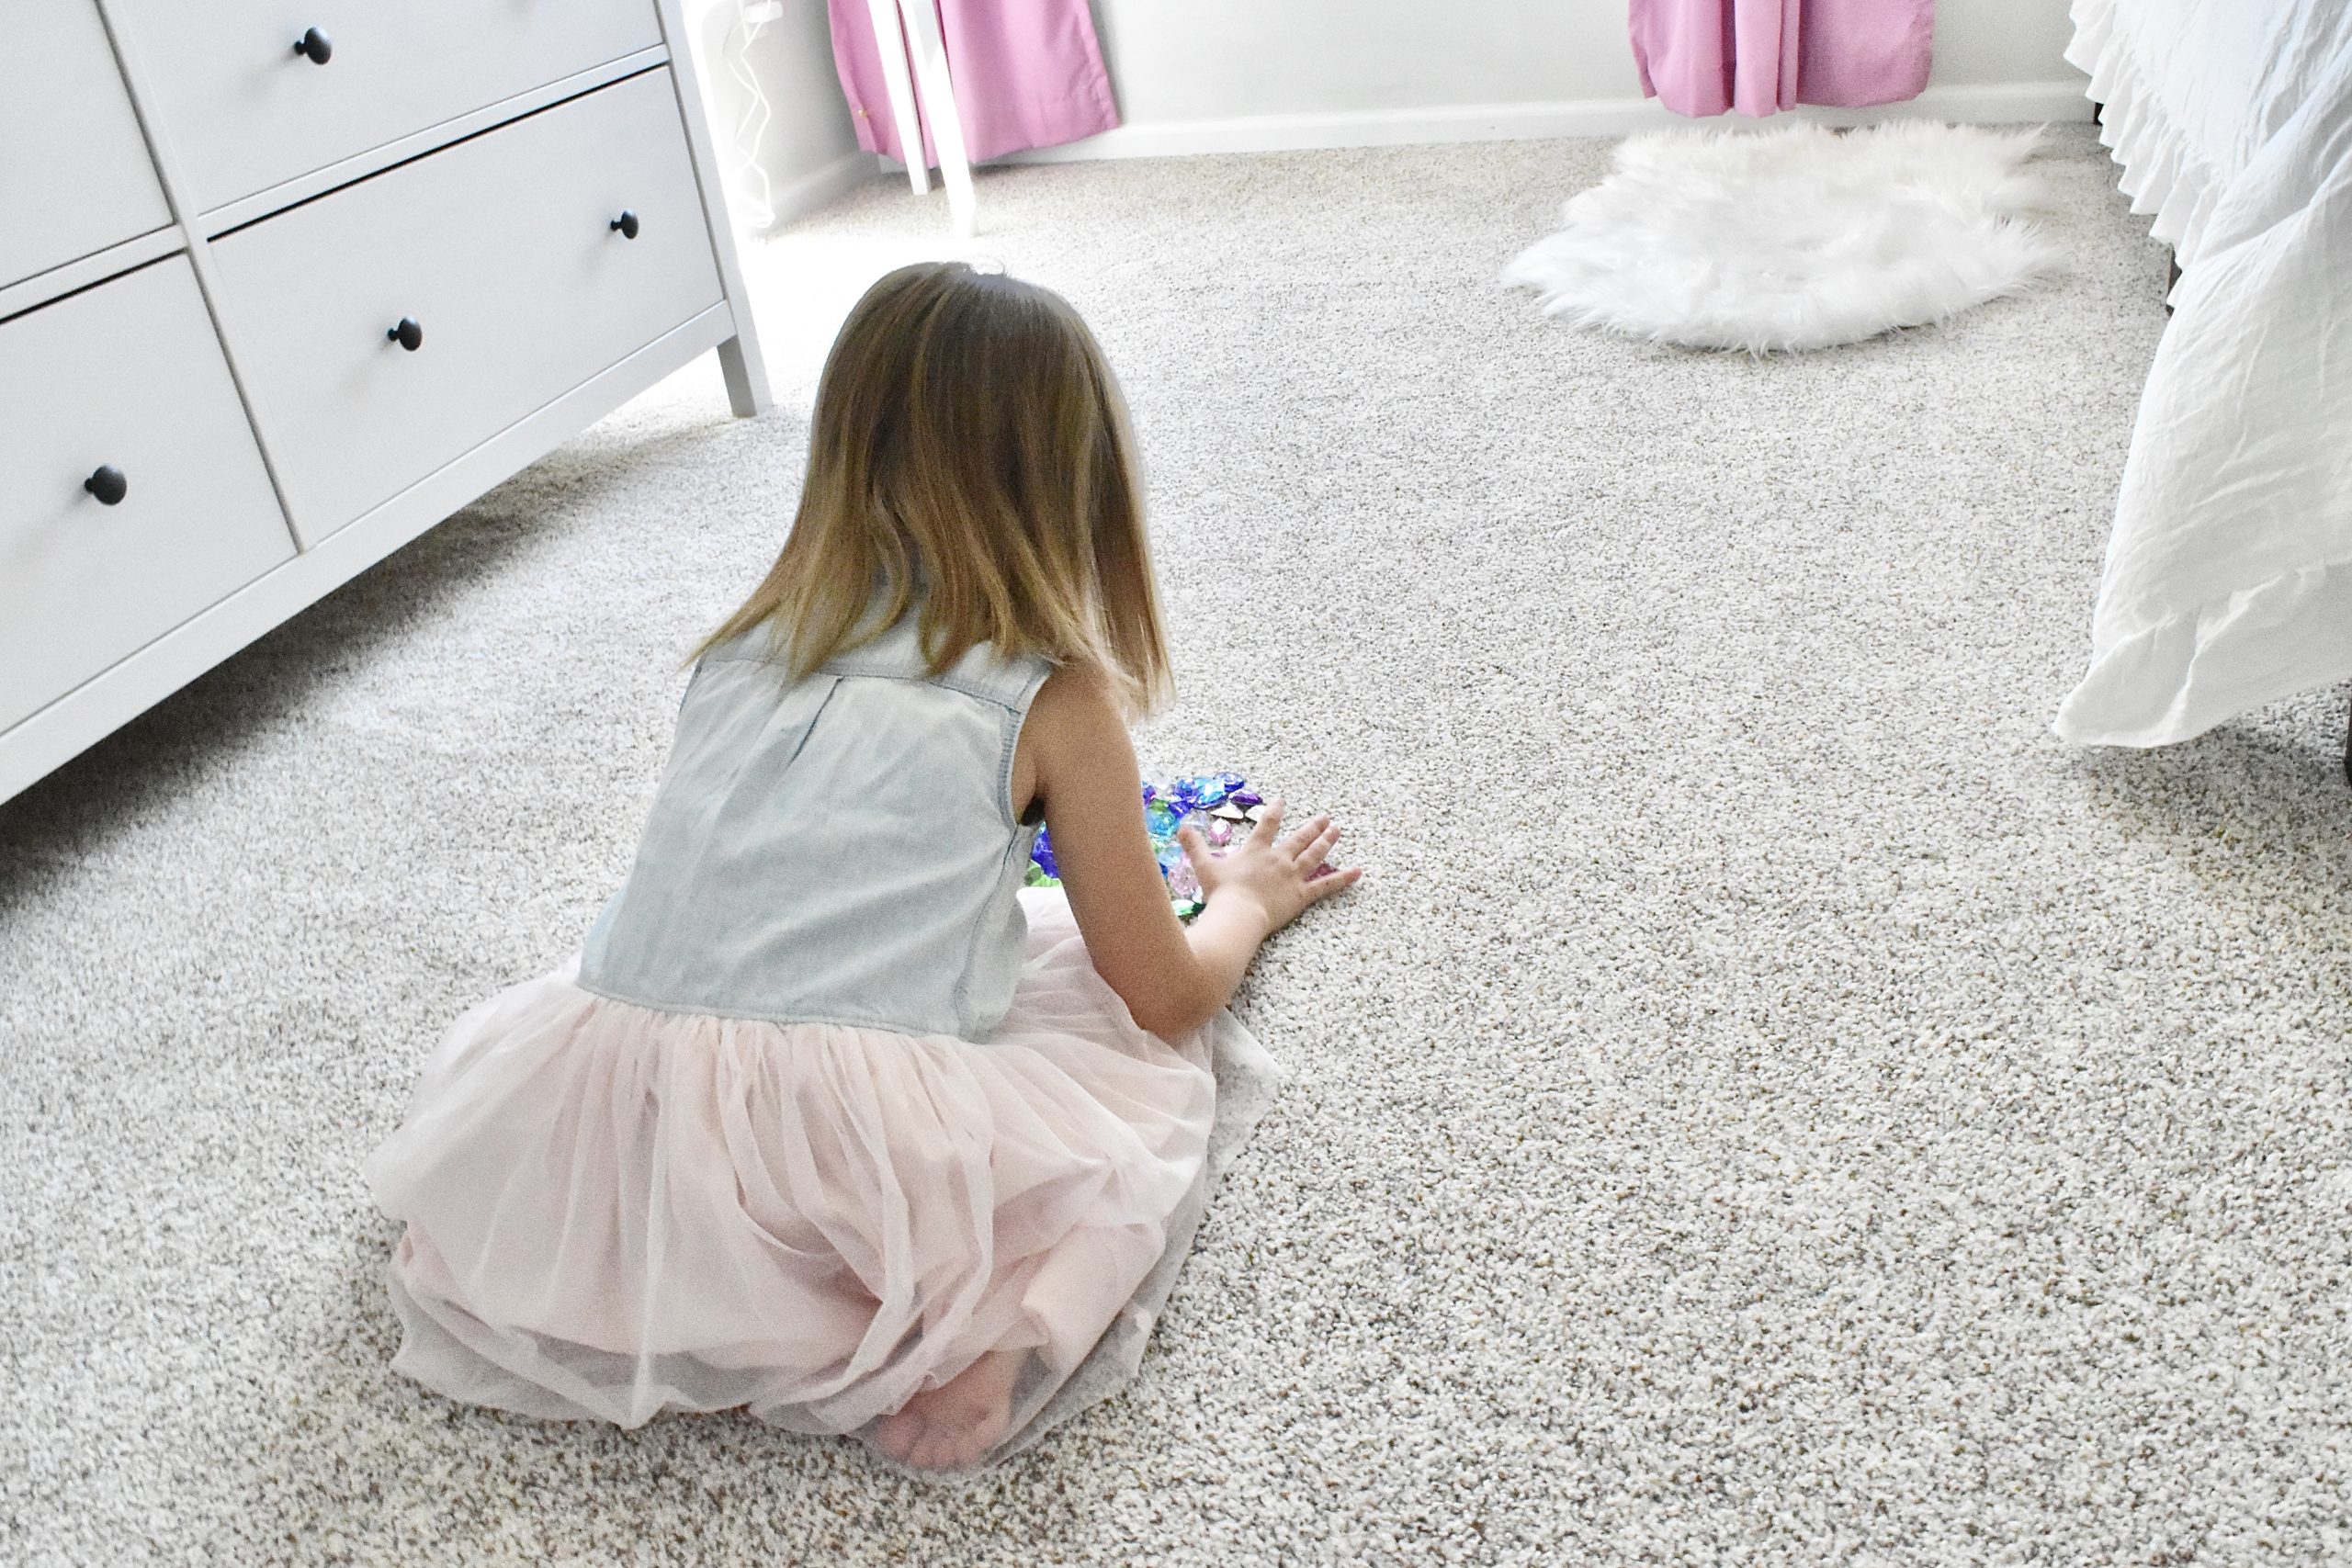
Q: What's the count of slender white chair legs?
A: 2